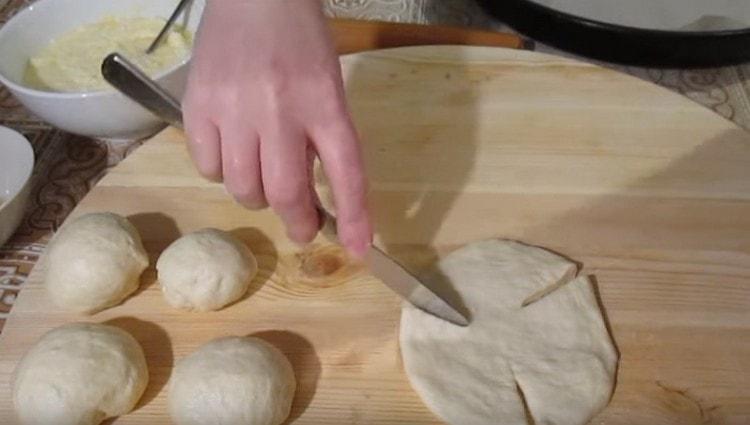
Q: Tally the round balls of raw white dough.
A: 4